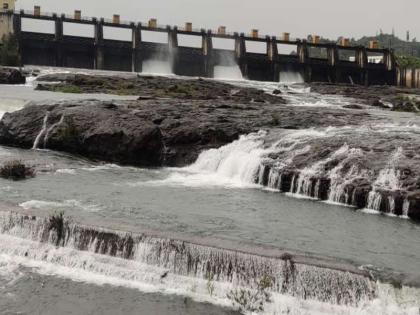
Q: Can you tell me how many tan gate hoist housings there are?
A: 11